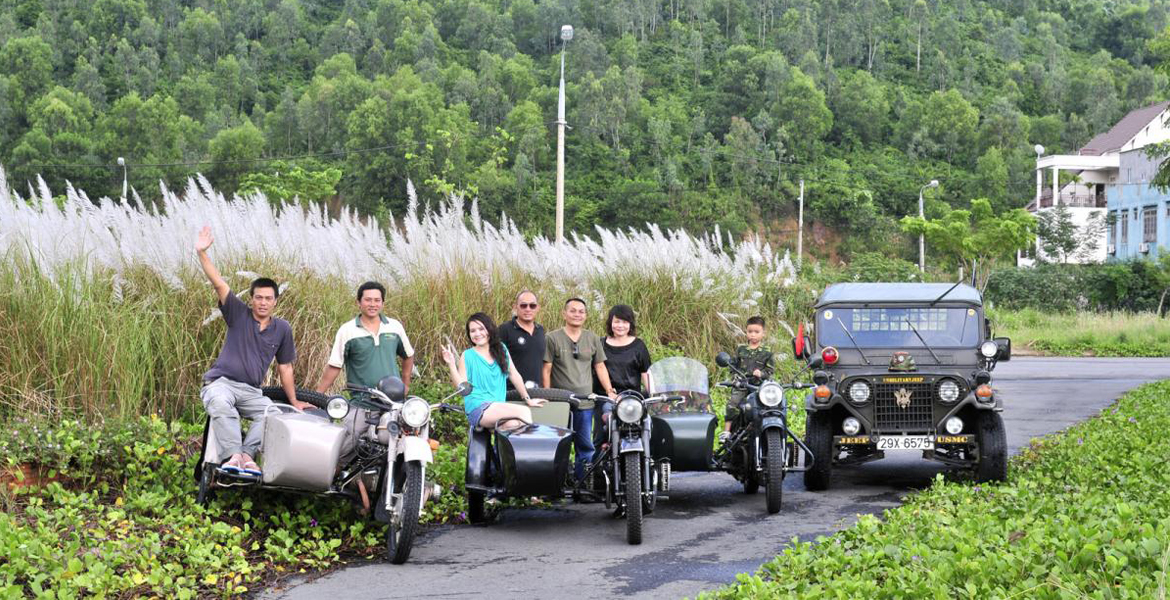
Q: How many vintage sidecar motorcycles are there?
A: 3